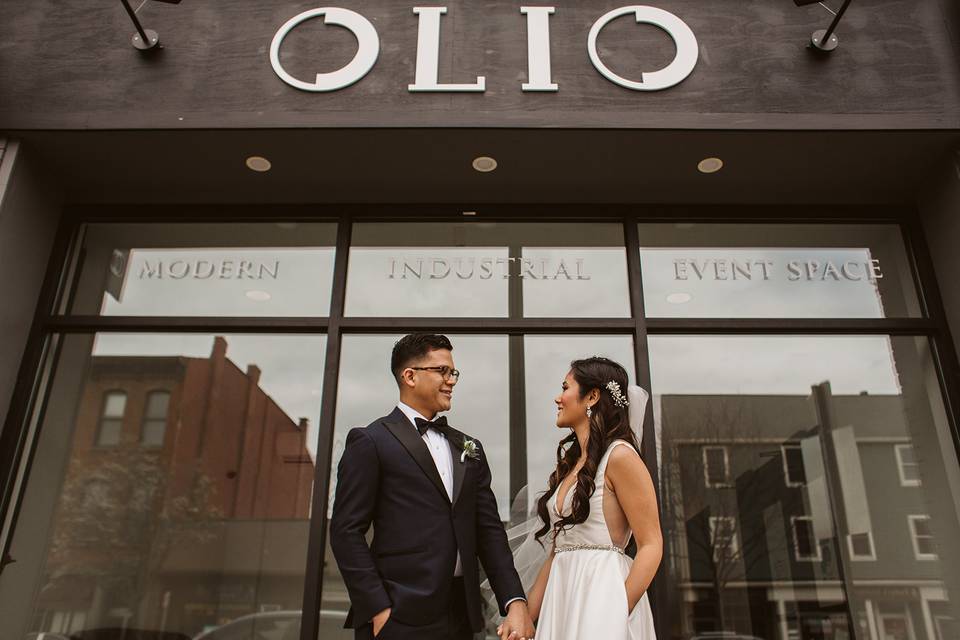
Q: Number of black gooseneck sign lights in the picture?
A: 2